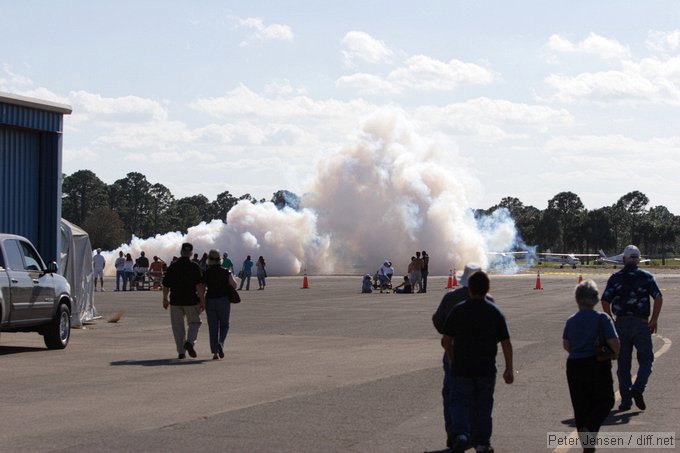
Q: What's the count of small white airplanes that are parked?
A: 3